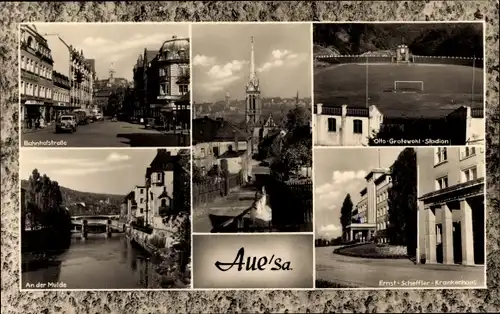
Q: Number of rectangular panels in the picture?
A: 6